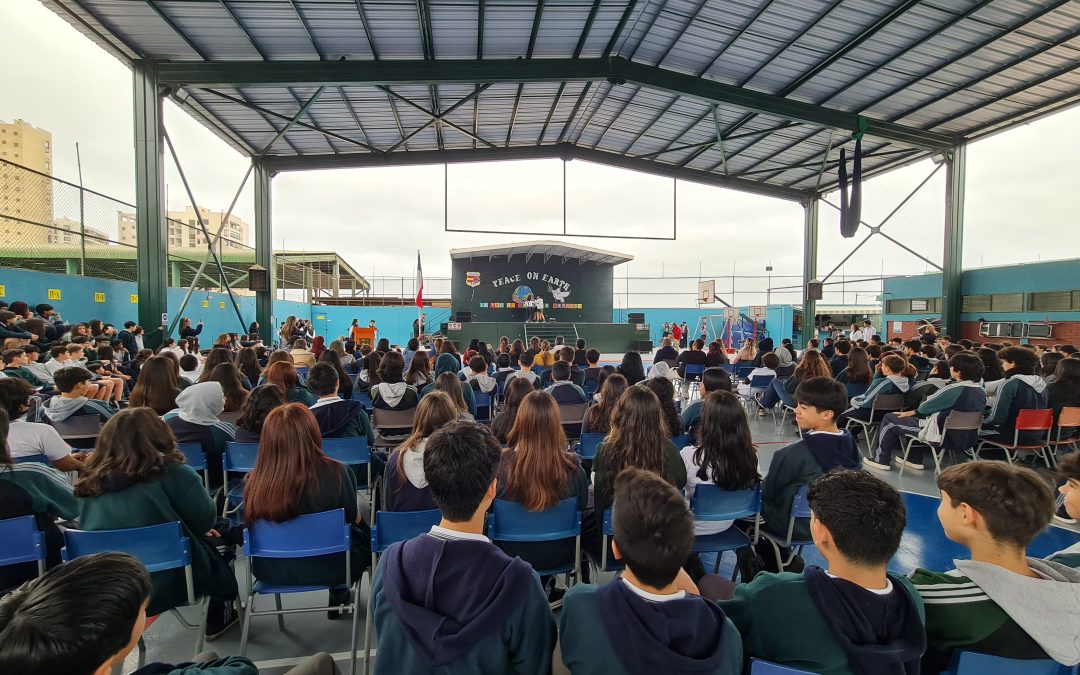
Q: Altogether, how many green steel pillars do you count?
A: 4